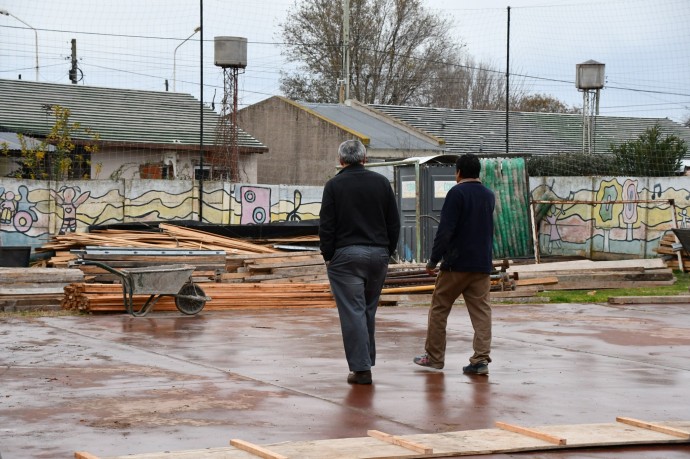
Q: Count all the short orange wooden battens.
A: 5